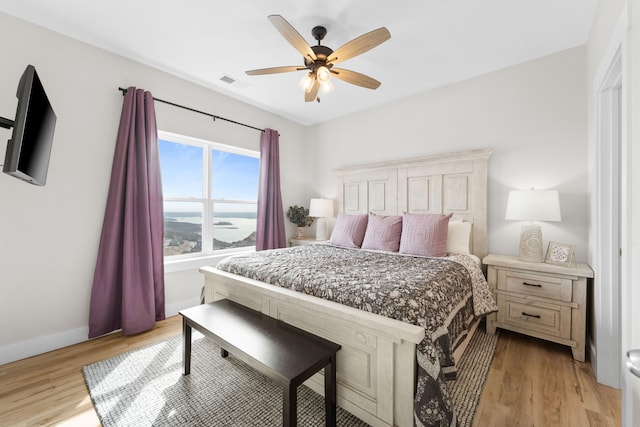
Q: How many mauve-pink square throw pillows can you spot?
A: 3